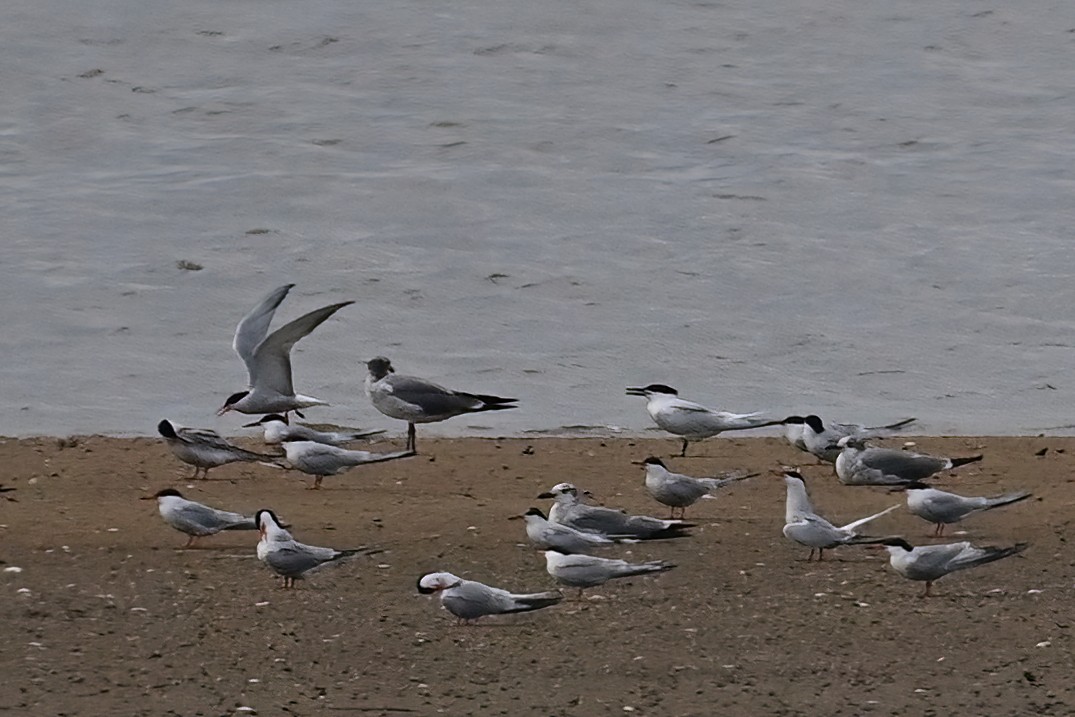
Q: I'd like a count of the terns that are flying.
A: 1